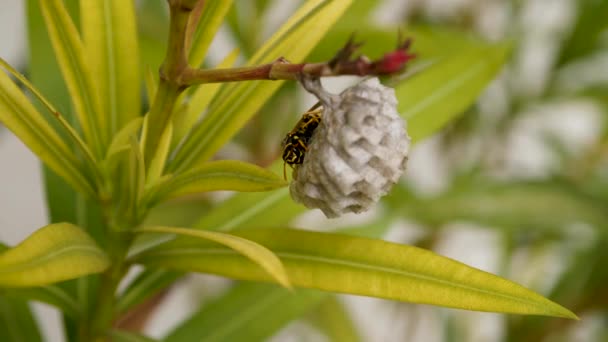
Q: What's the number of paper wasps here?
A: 1